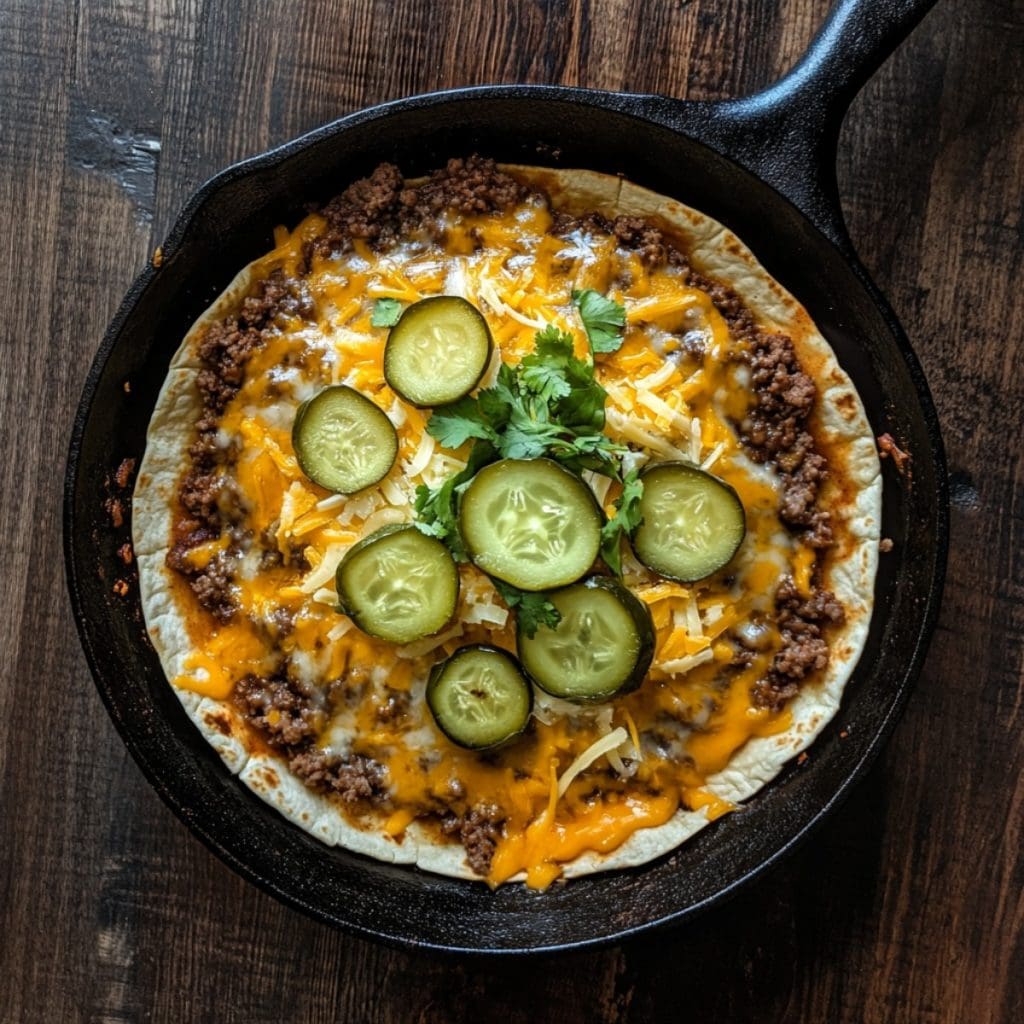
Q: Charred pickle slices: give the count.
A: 0